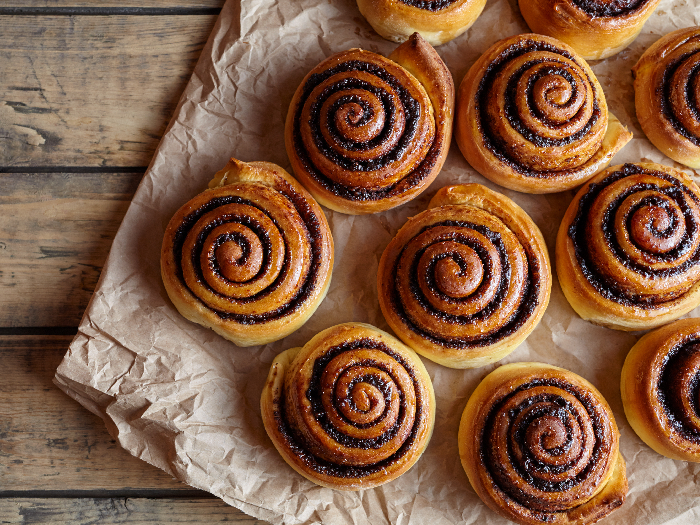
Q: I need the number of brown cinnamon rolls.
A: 11